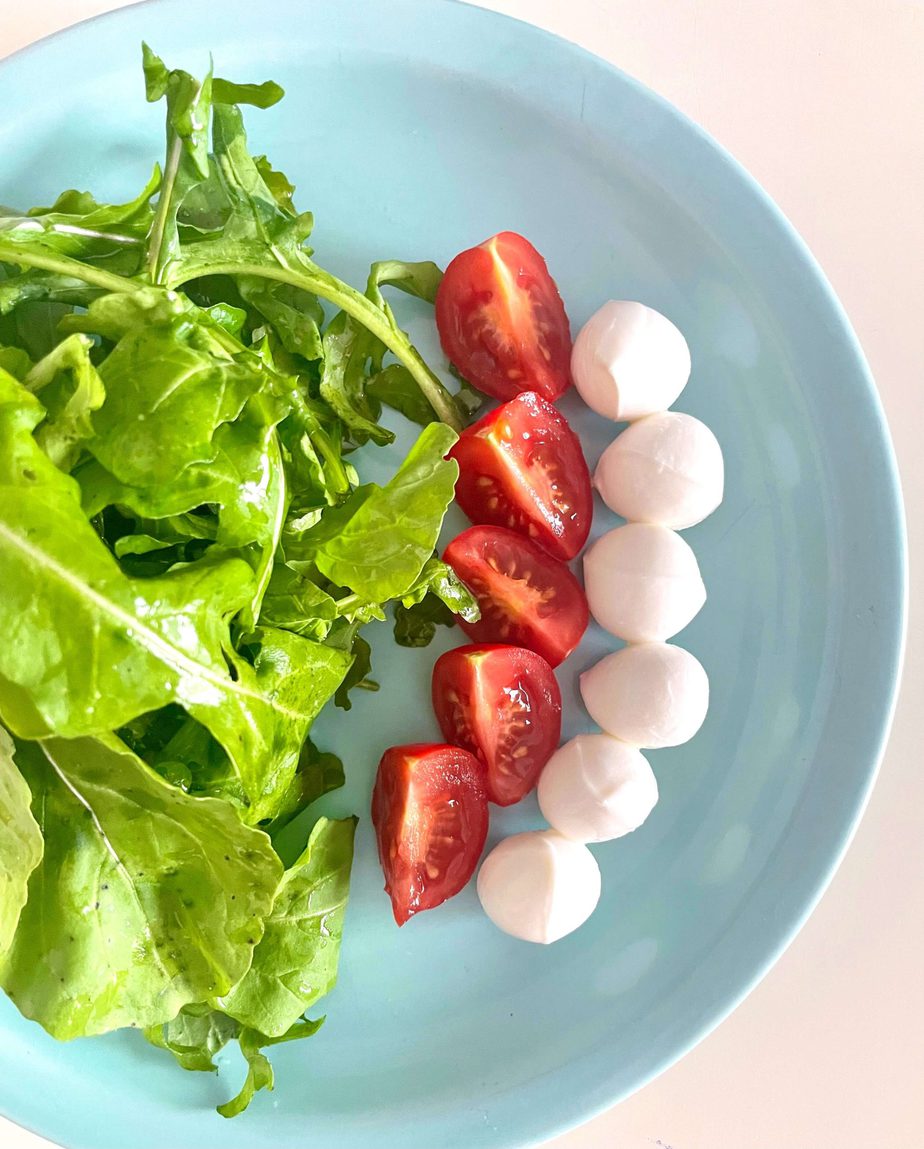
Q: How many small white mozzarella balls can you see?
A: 6